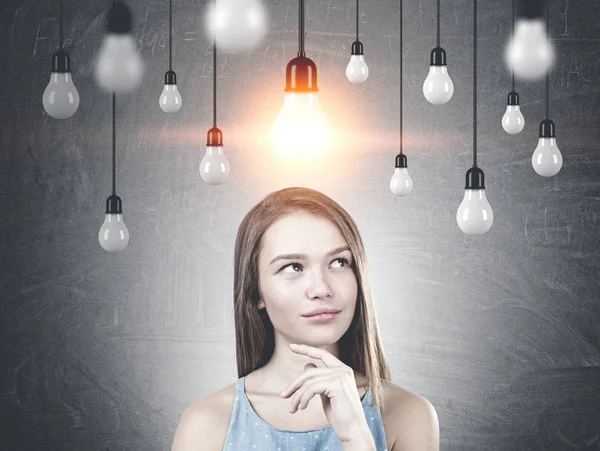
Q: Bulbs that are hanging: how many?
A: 14